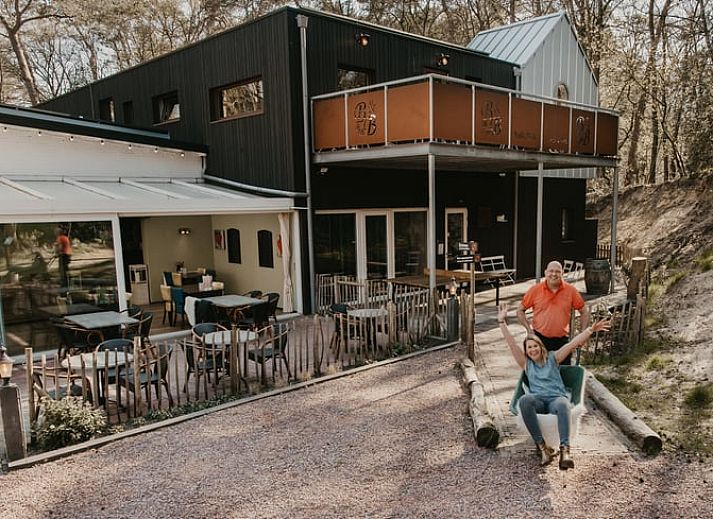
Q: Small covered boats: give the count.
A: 0